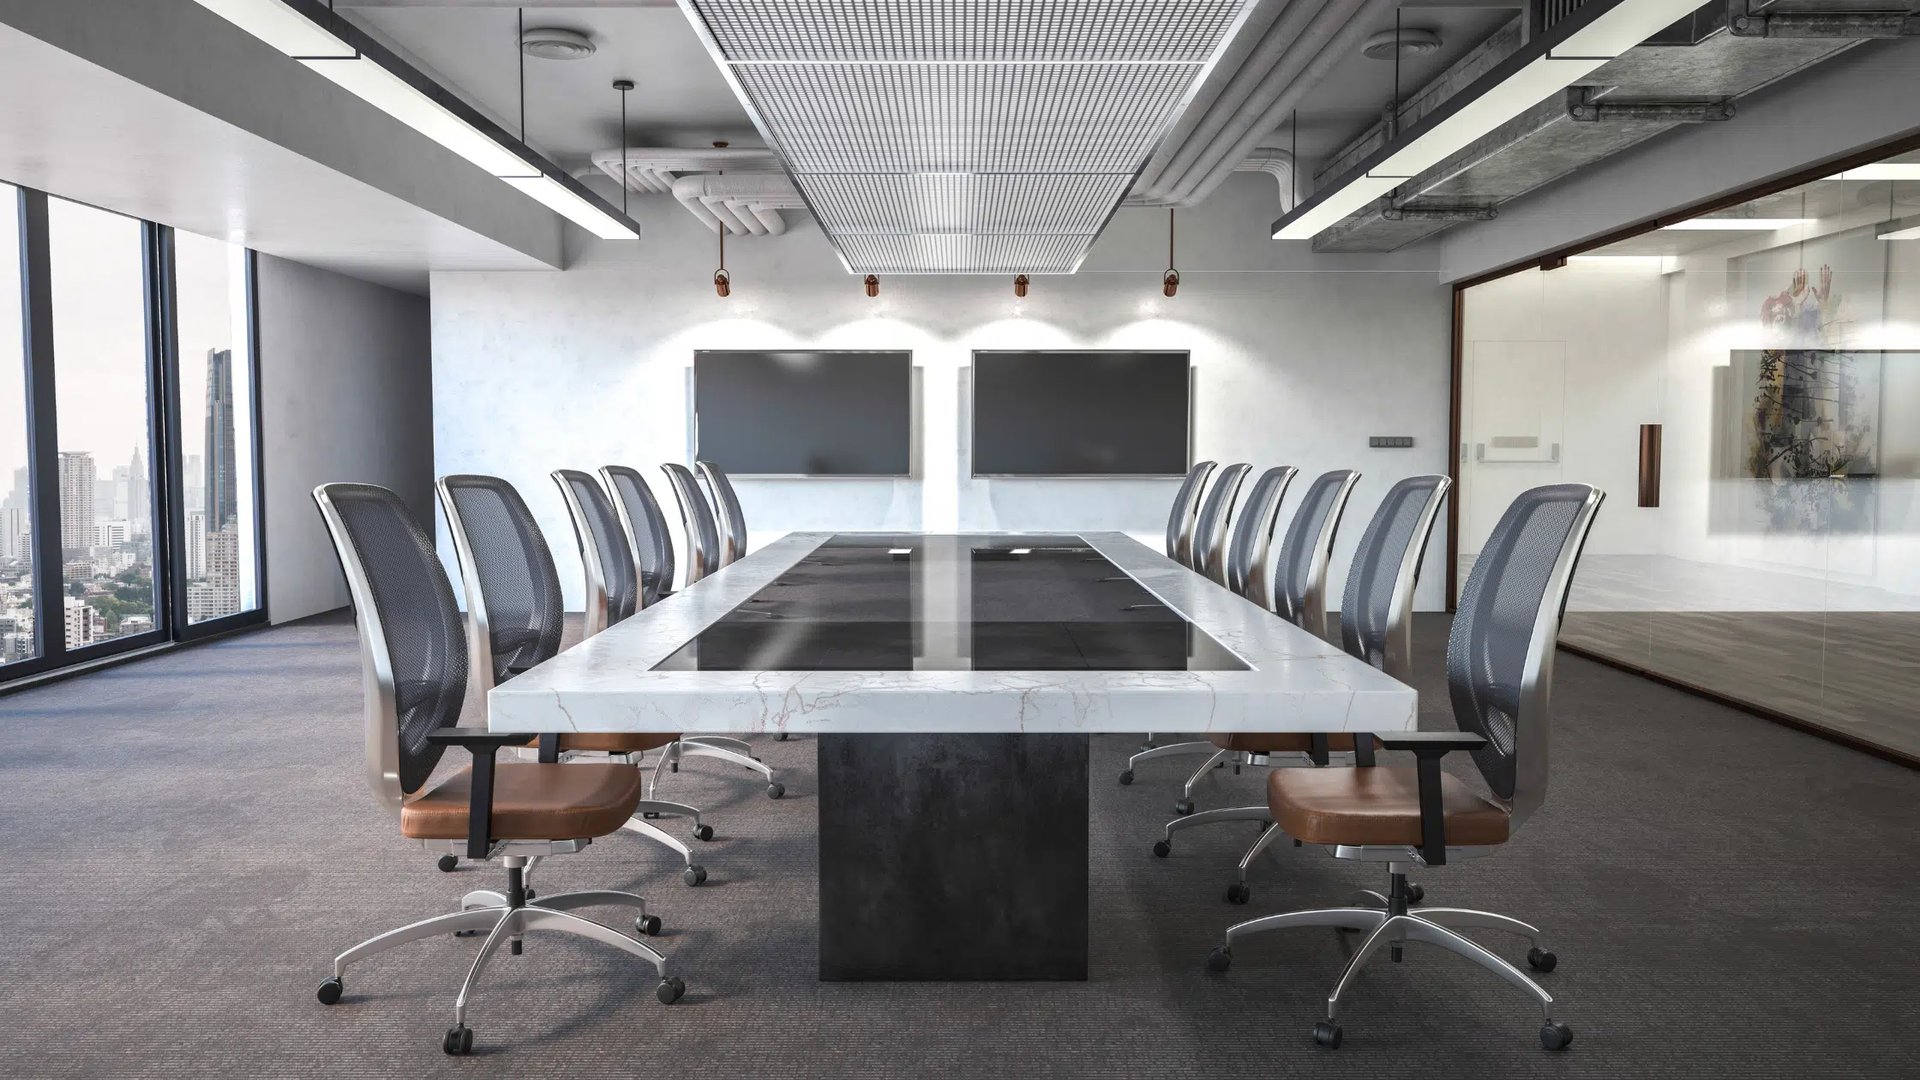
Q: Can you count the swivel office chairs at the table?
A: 12